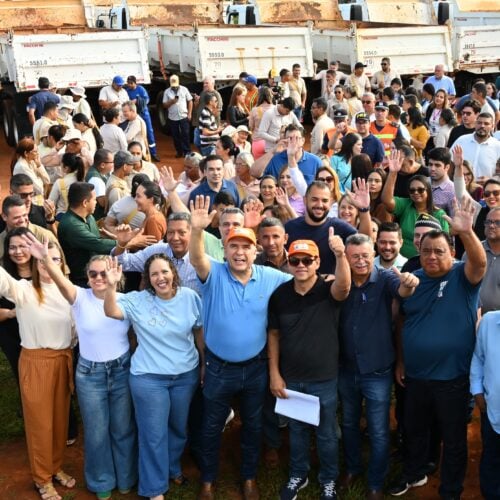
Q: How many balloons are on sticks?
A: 0